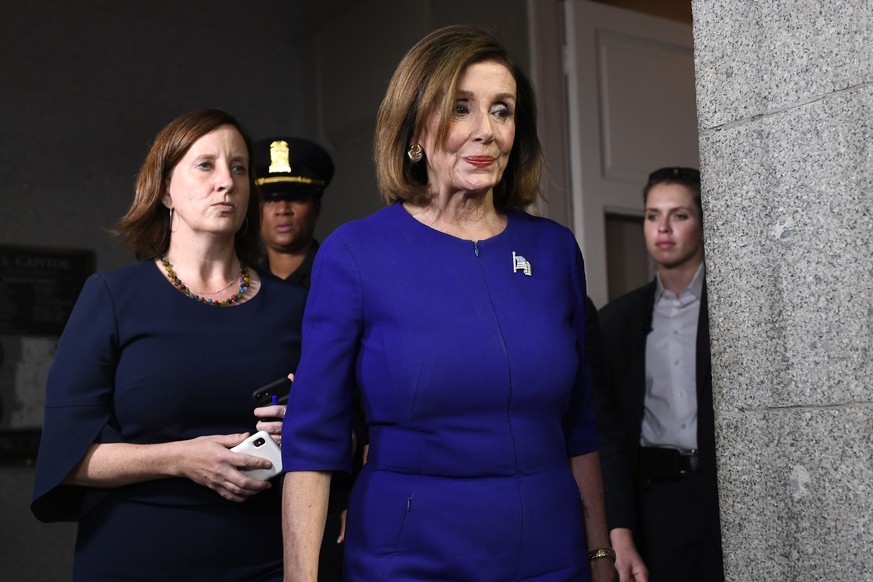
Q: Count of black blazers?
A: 1